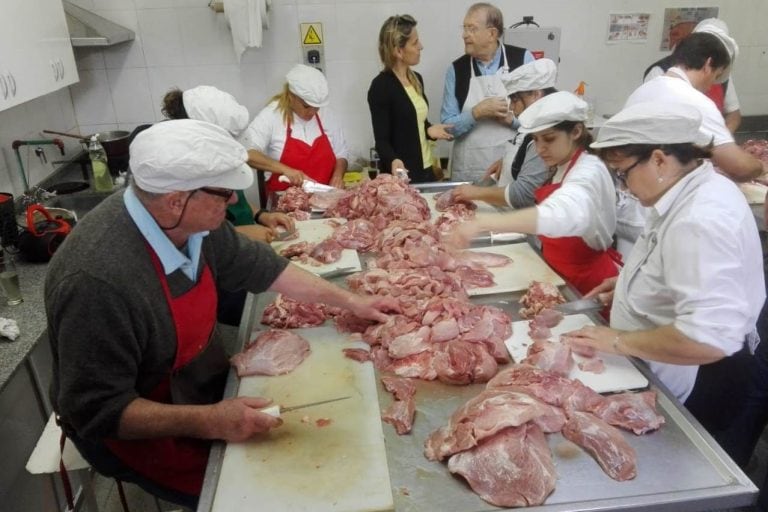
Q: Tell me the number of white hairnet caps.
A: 7